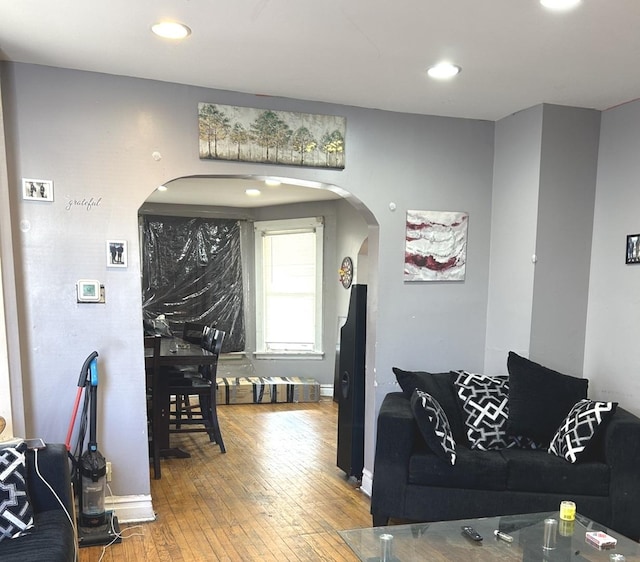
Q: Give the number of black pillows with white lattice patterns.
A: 4